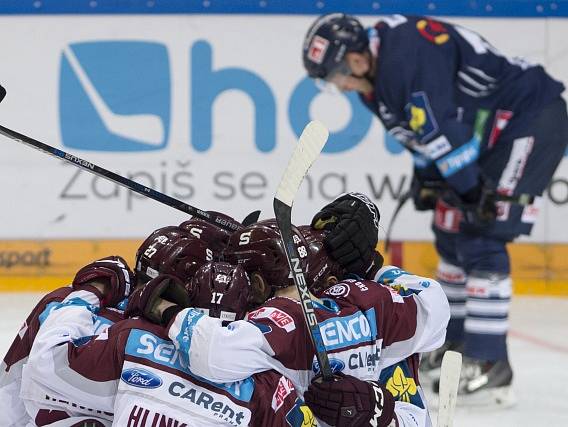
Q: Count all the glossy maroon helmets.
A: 5